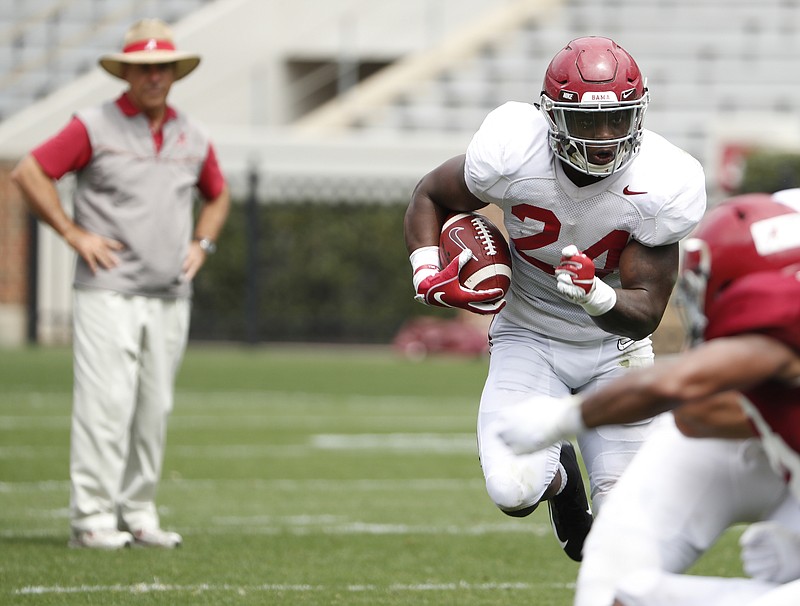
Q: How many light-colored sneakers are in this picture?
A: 2